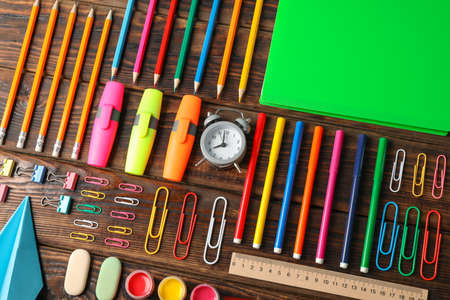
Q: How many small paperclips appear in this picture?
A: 10